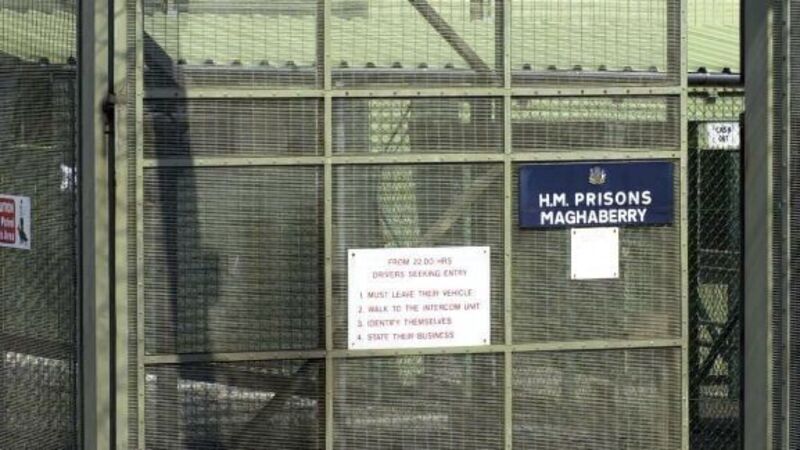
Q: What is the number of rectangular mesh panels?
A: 12